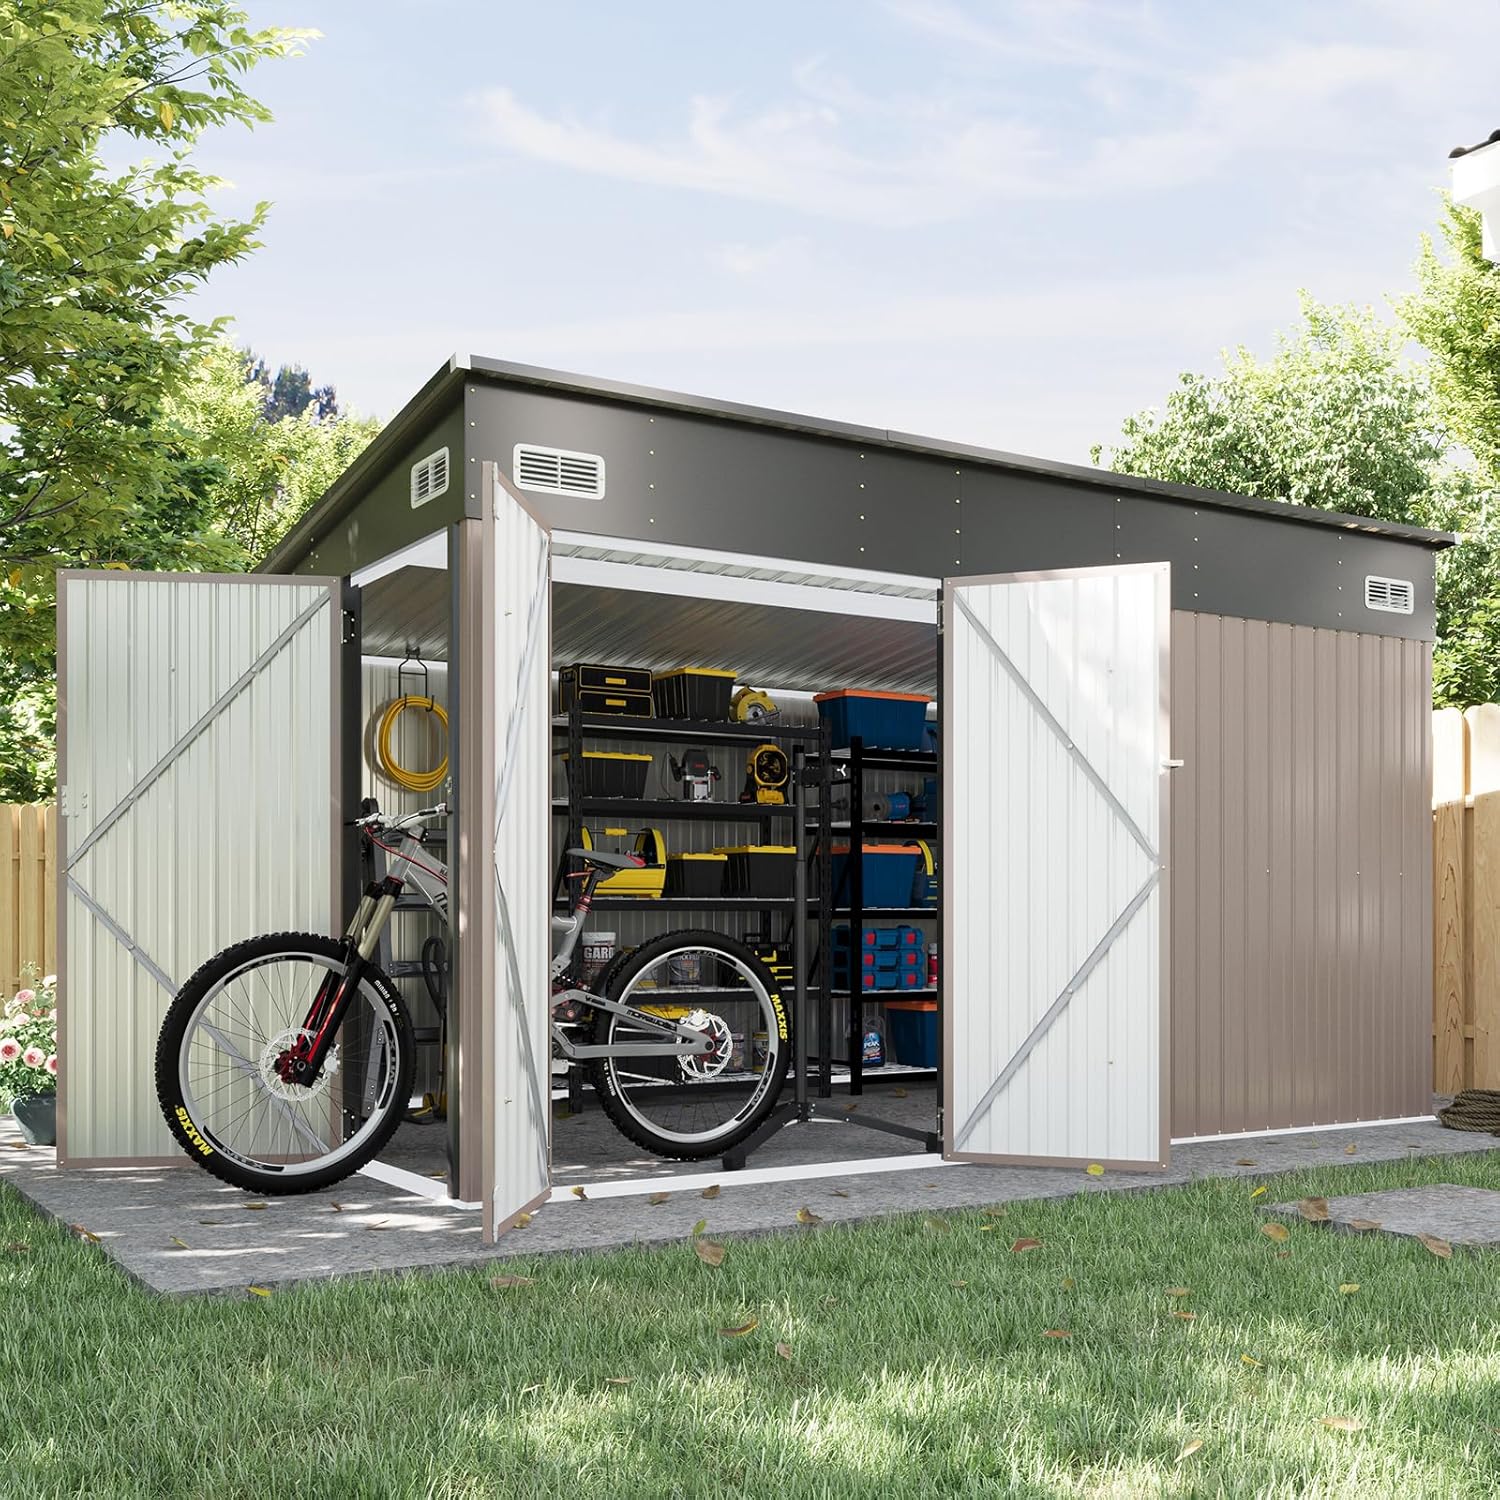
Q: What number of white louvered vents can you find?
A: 3